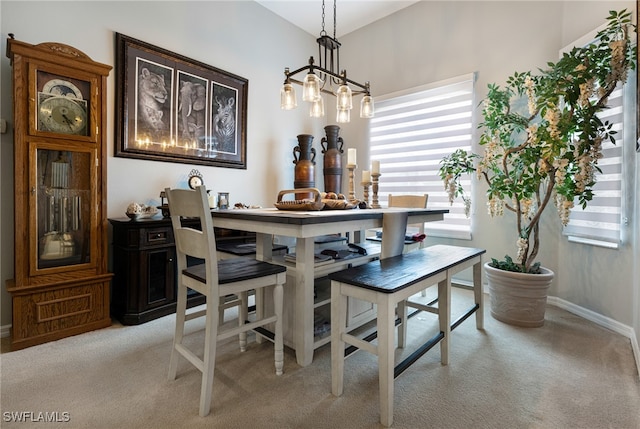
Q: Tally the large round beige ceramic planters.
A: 1